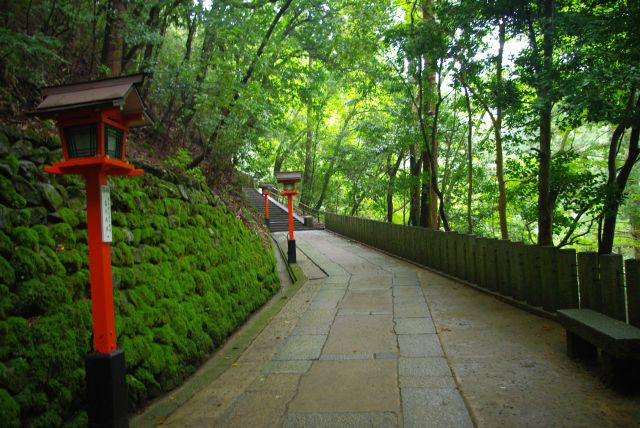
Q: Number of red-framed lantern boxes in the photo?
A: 3